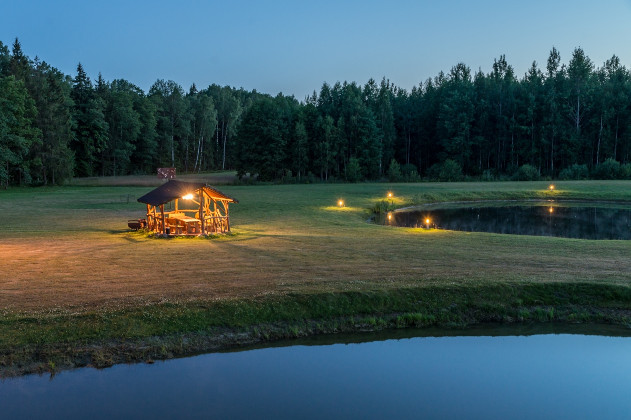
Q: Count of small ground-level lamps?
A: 4